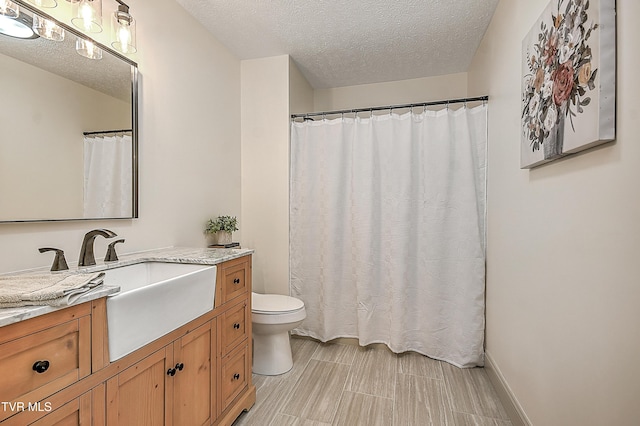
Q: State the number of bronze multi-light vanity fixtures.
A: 1